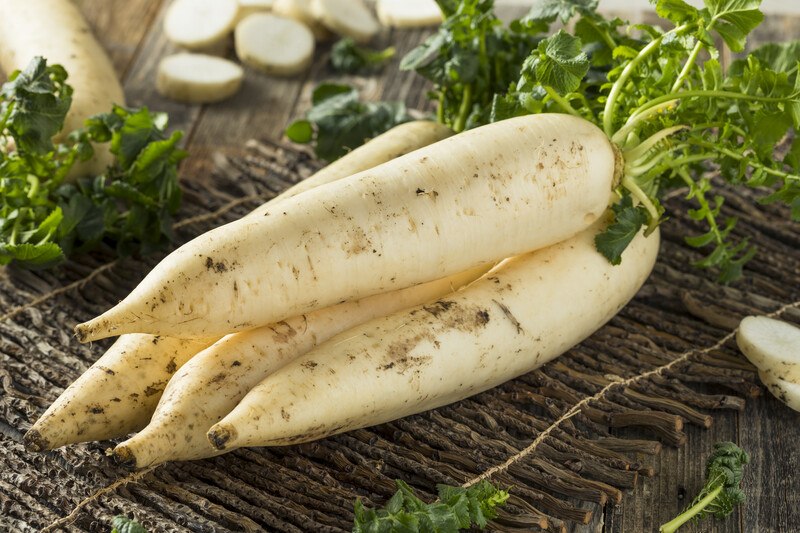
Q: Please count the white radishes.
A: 5